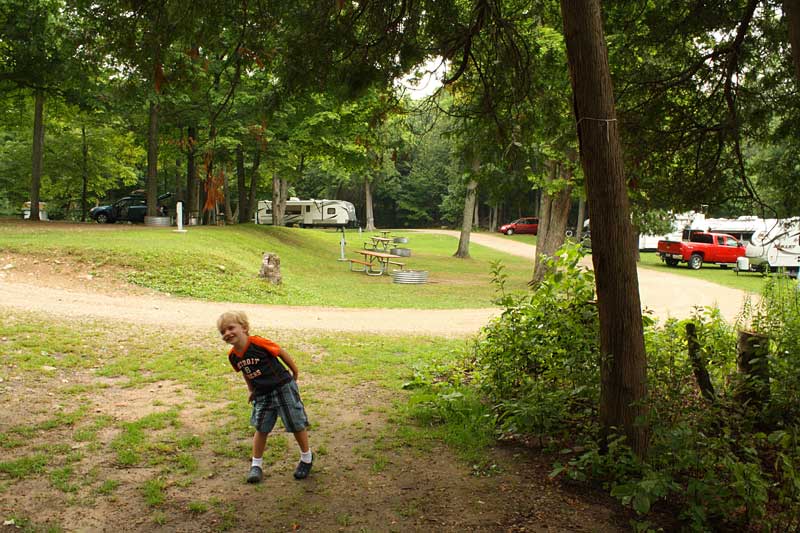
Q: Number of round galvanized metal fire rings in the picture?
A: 4